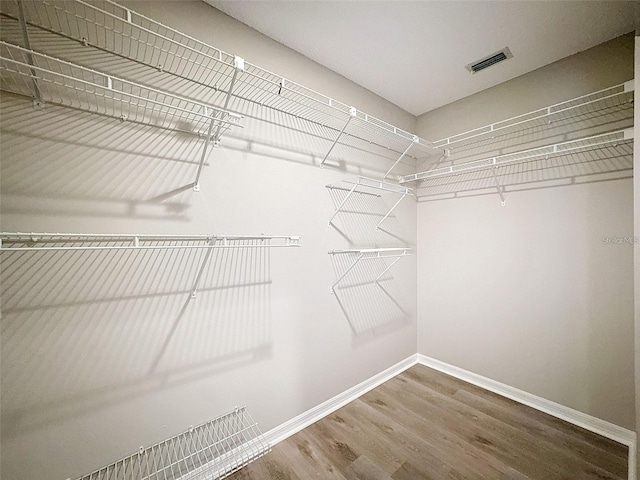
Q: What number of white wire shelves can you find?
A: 8